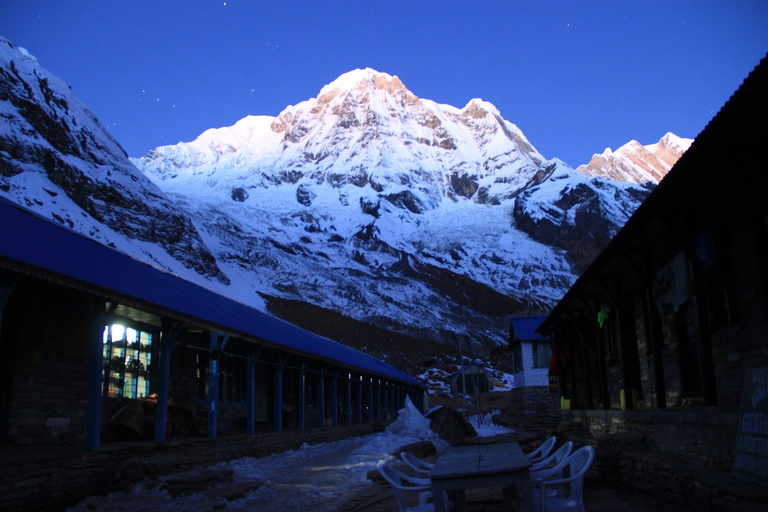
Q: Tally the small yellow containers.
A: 2